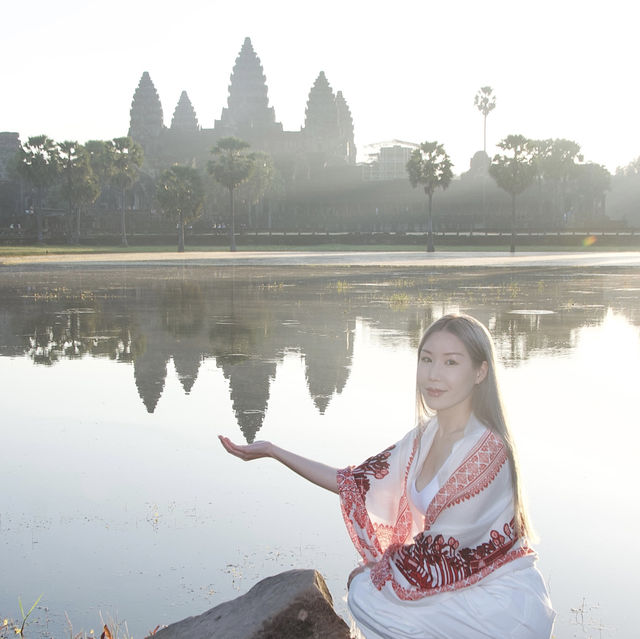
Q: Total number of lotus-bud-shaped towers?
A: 5